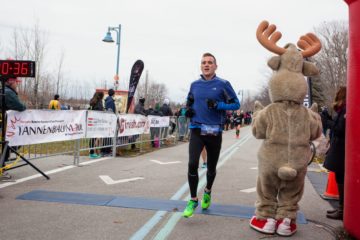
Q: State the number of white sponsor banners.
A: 4